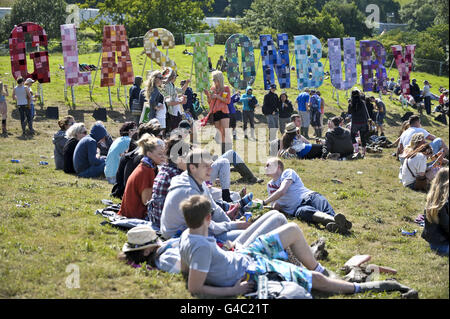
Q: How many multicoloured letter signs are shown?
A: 11